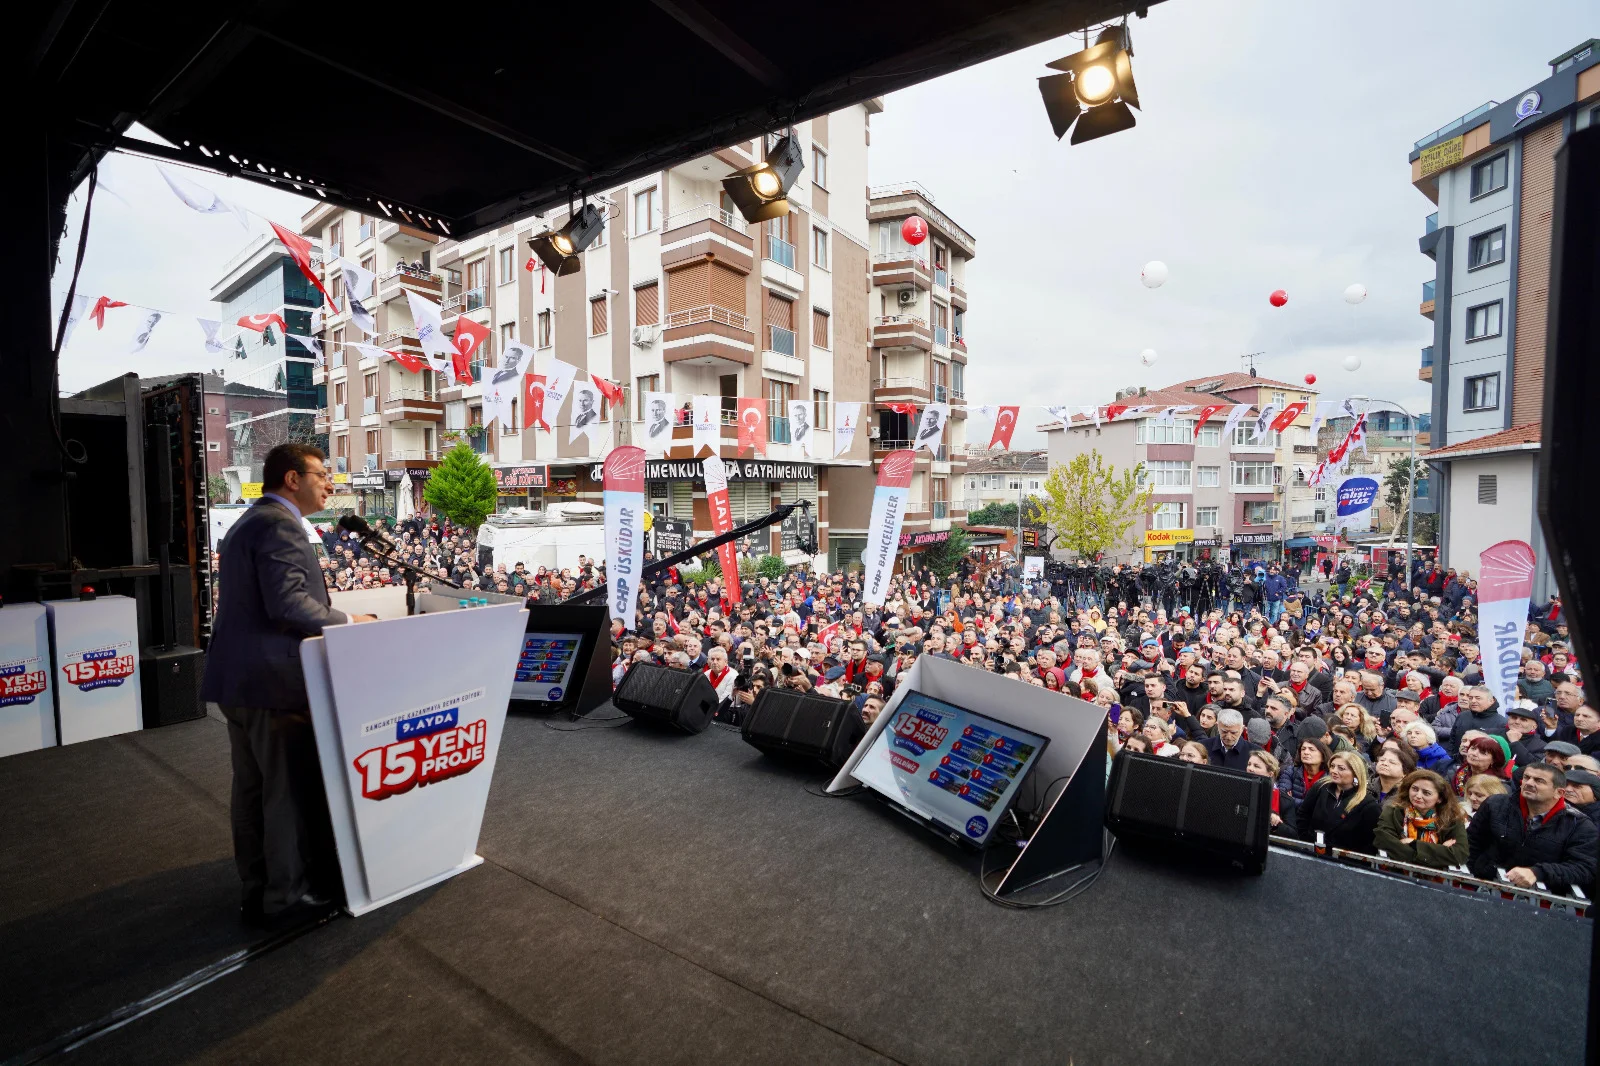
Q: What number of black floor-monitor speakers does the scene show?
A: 3